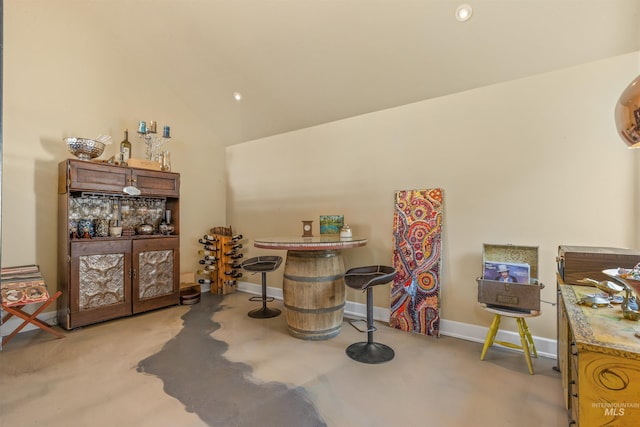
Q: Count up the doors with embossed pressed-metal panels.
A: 2